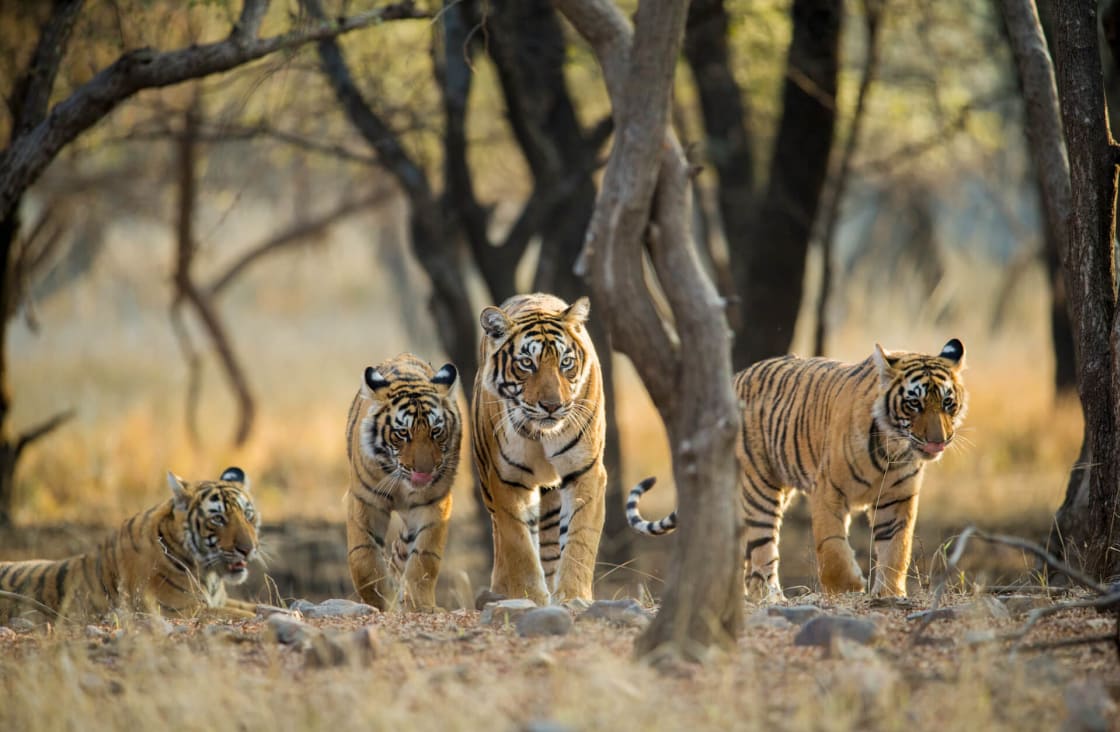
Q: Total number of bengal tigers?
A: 4